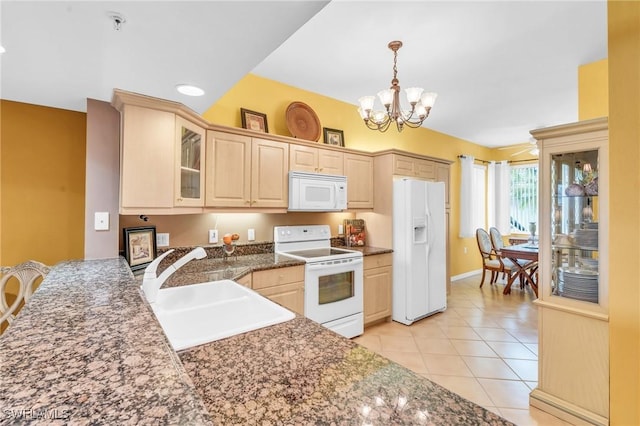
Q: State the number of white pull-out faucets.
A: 1